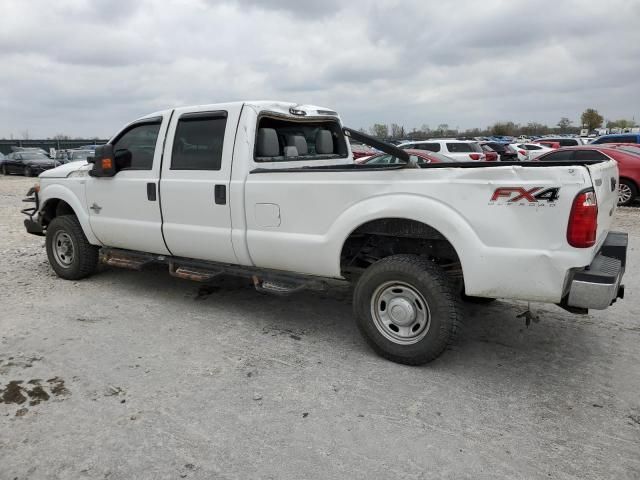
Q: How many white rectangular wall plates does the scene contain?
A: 0